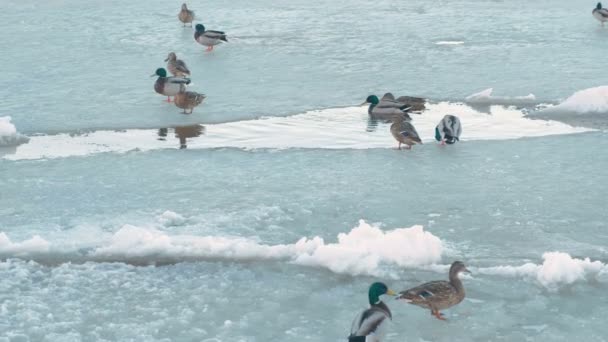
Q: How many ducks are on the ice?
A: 10